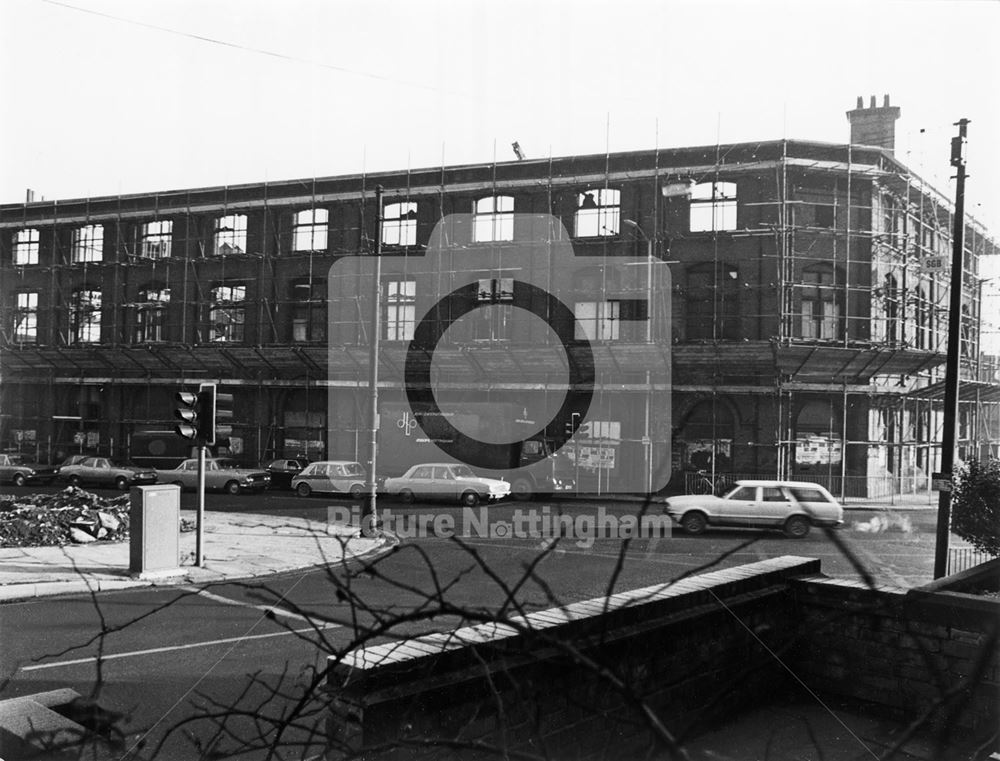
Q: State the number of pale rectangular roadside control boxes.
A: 1